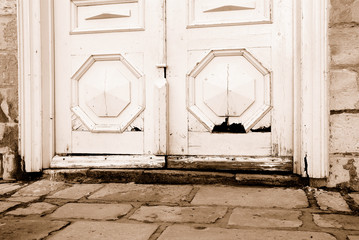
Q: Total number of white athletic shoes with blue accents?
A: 0